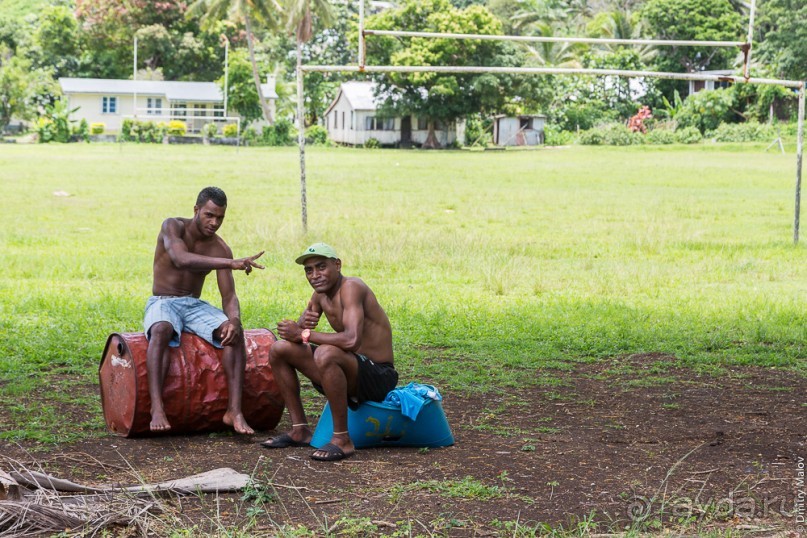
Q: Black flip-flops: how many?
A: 2